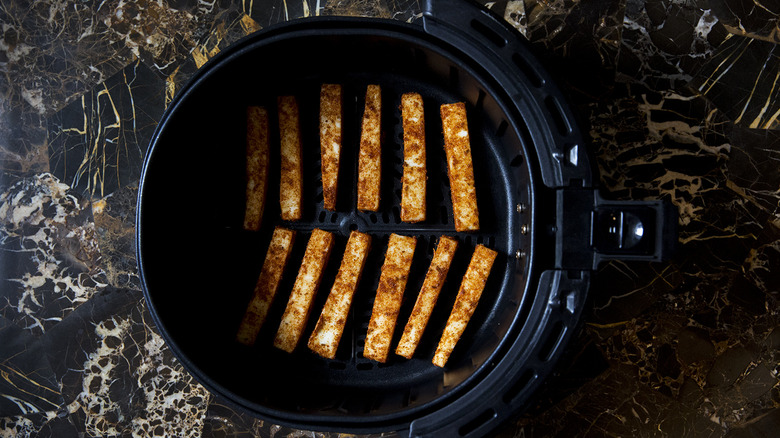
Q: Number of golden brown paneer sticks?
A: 12